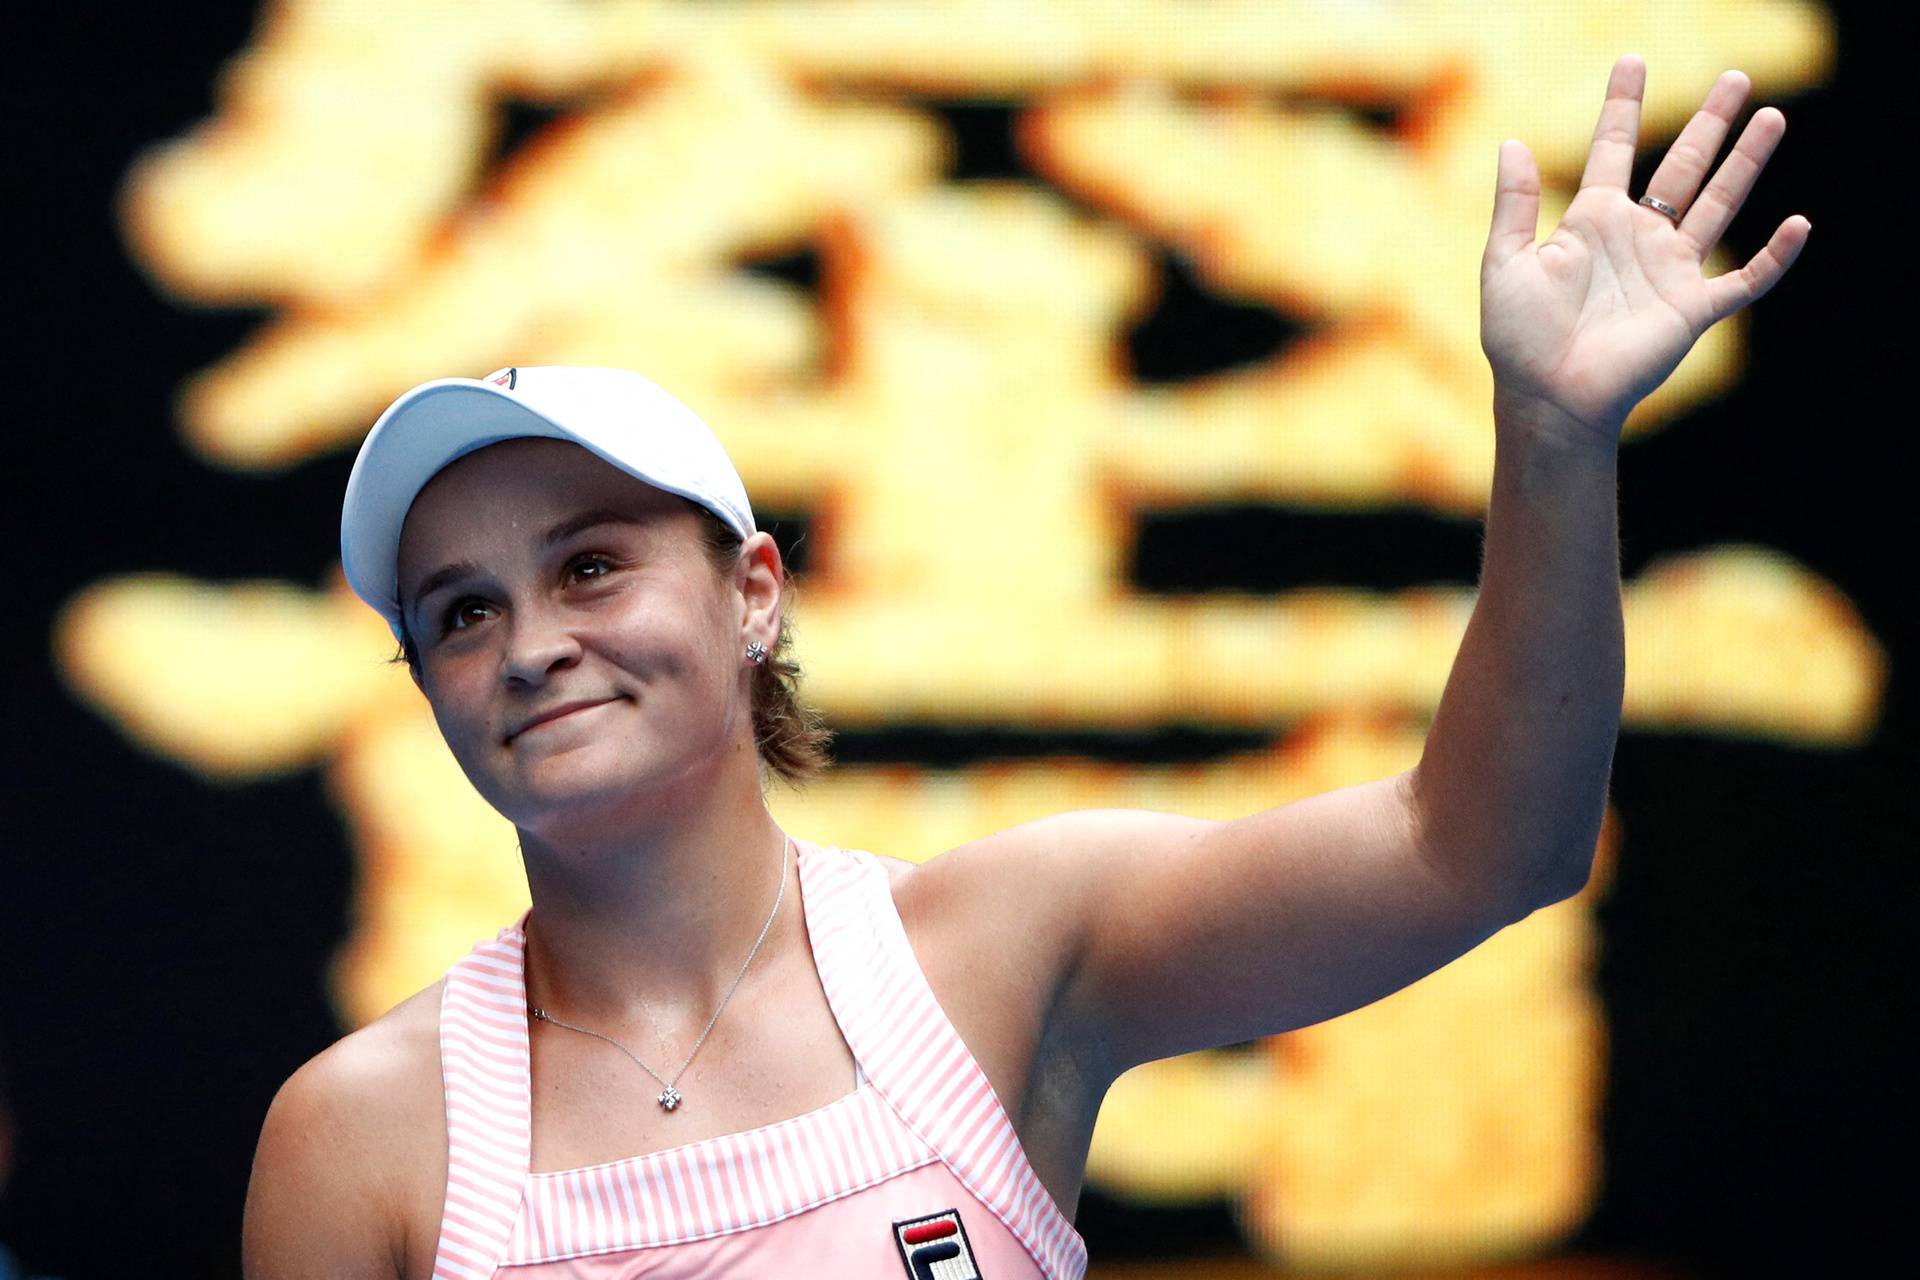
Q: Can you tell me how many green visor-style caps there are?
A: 0